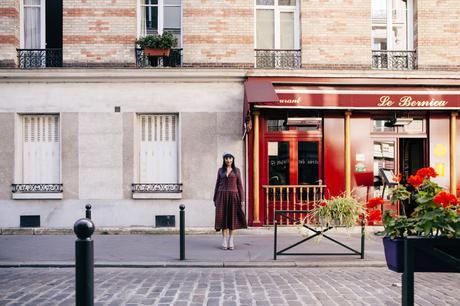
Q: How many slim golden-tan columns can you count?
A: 3